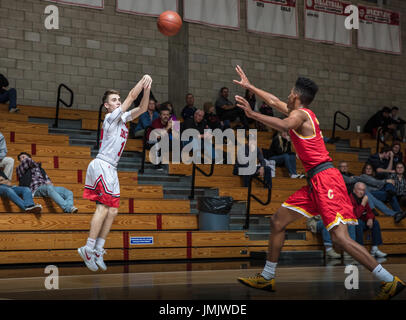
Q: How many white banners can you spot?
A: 6